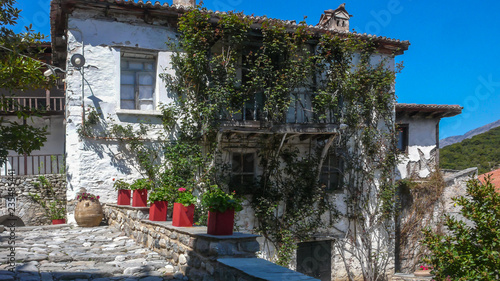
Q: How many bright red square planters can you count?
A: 5